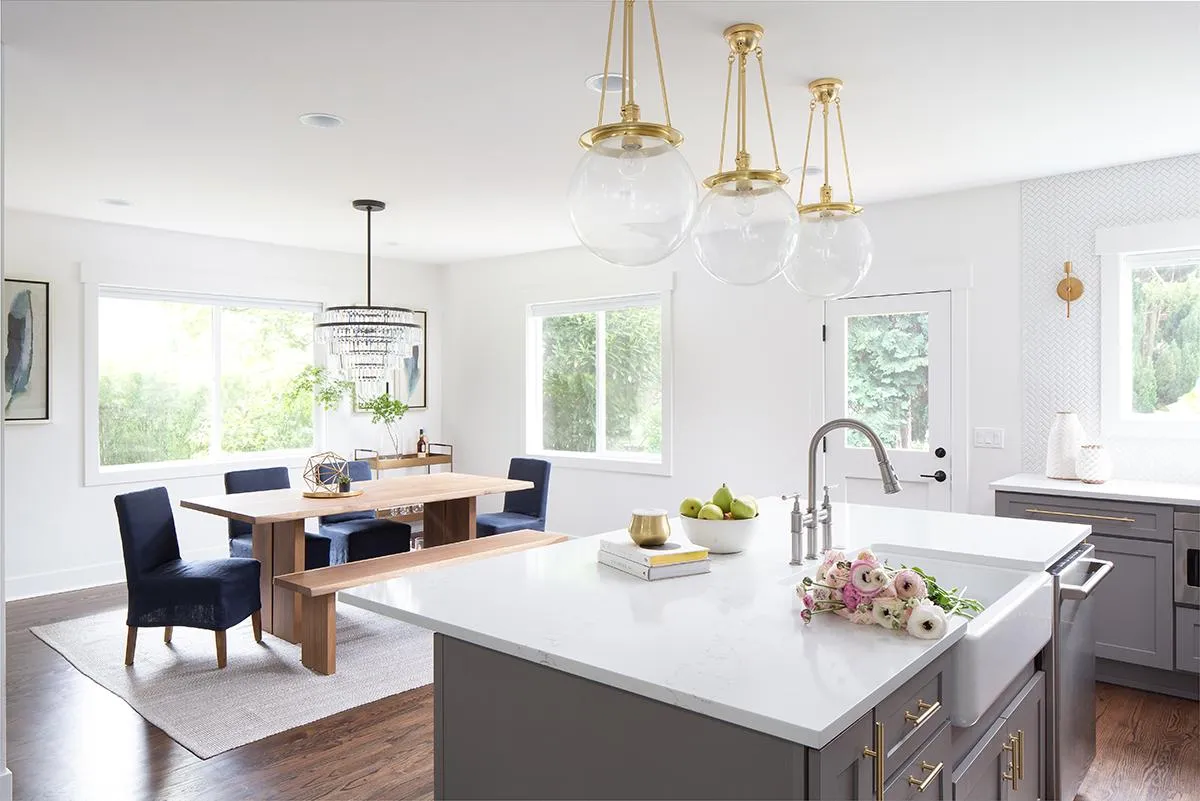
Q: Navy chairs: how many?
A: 4